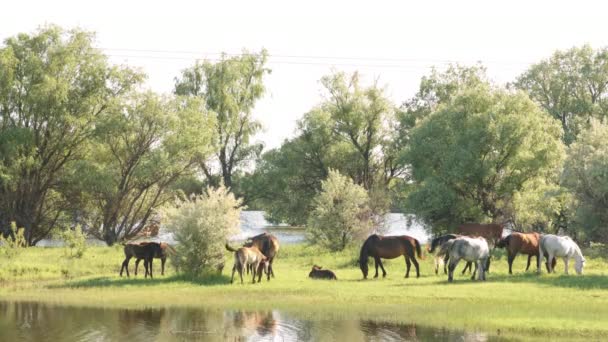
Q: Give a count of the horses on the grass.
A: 11